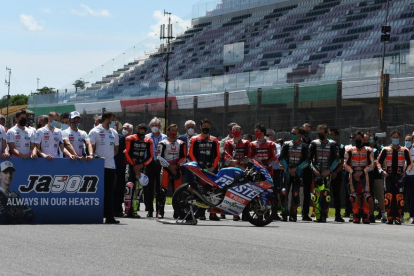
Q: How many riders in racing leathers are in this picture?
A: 9